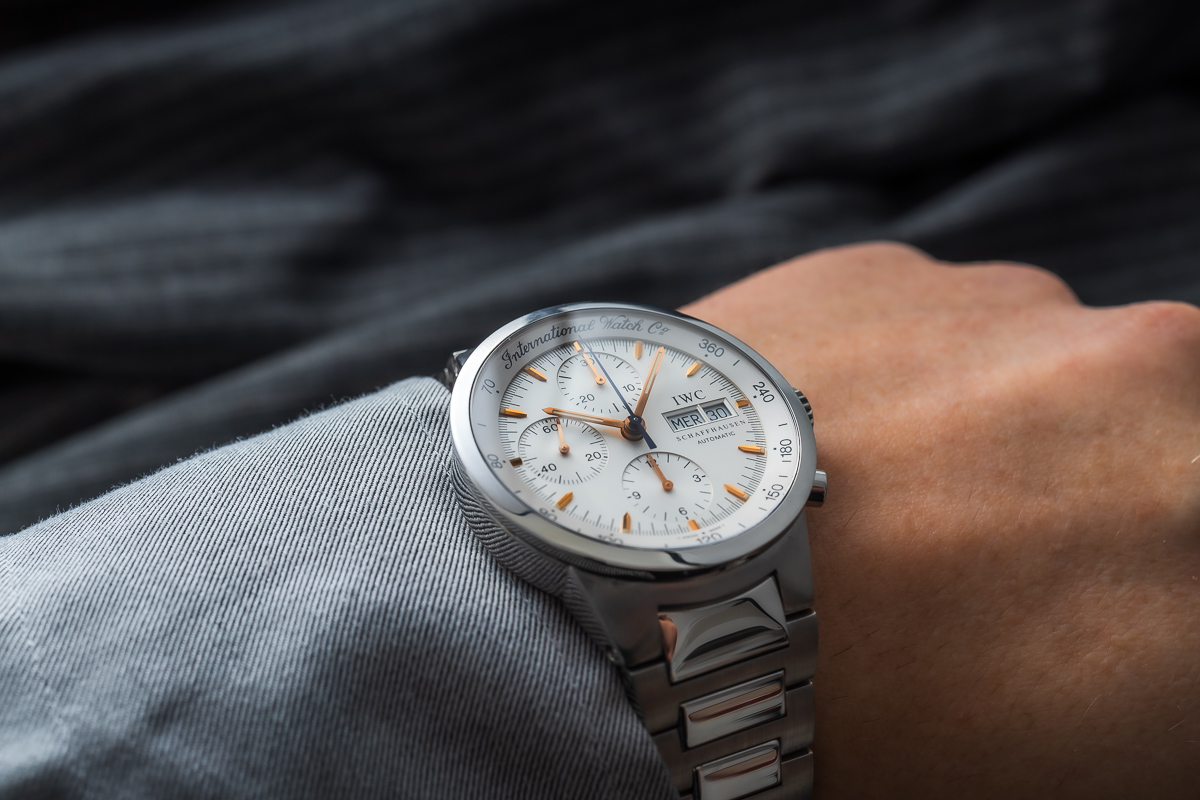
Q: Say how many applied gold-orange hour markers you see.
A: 12